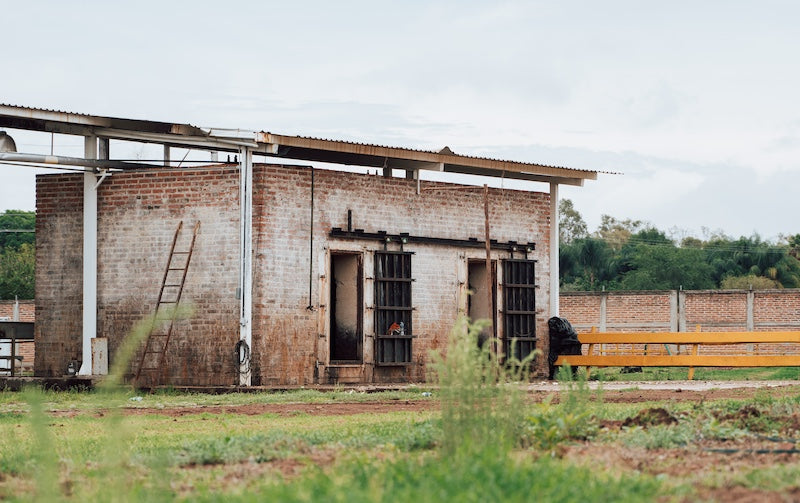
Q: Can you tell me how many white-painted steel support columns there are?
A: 3